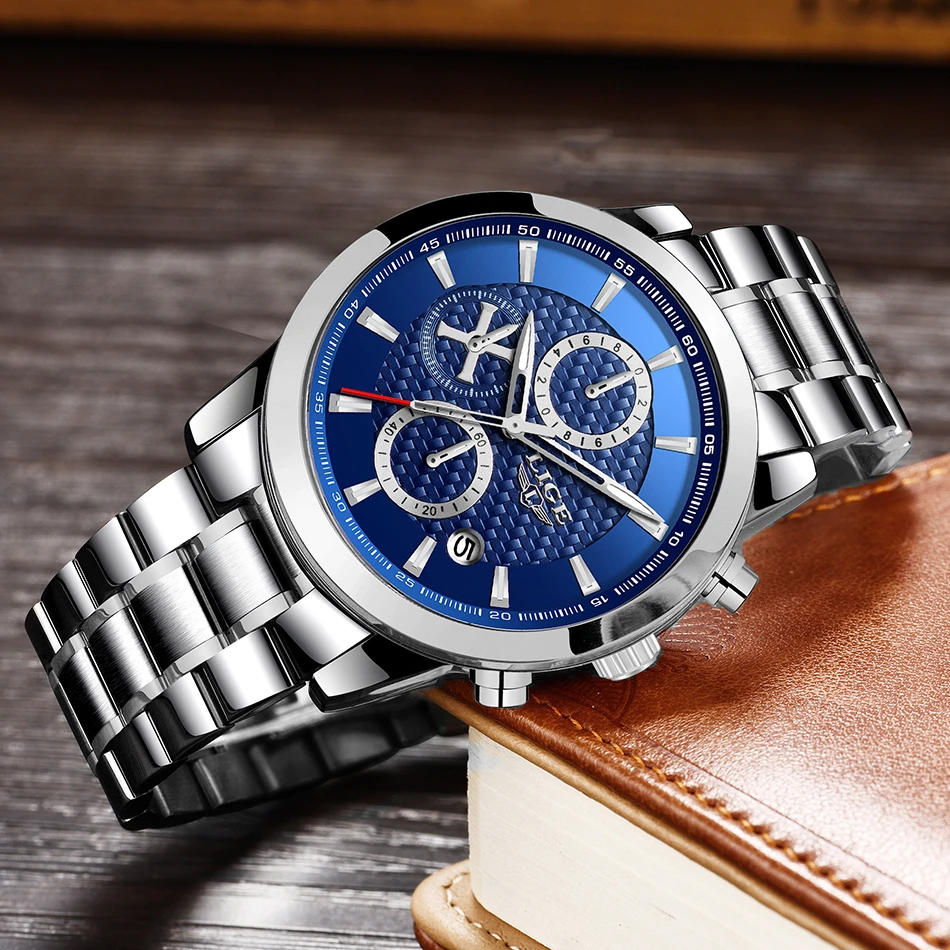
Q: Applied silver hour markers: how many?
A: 12